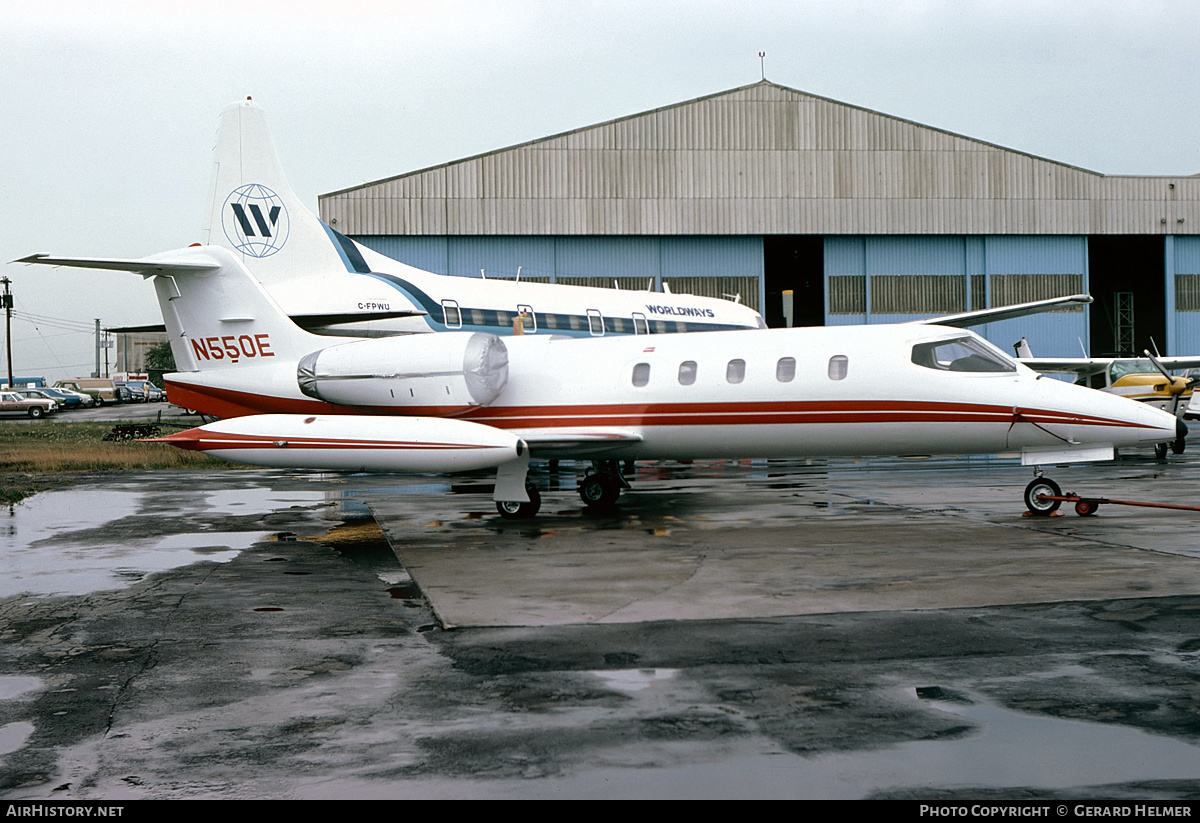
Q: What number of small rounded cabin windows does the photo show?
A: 5